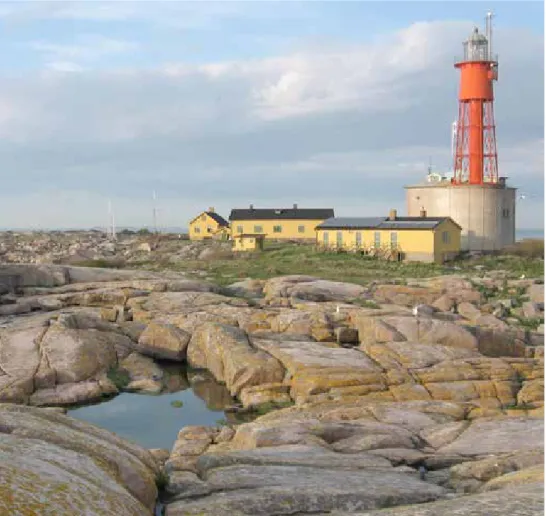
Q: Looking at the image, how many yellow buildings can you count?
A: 4